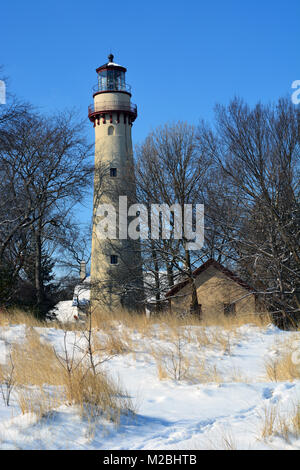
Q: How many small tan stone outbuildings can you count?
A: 1